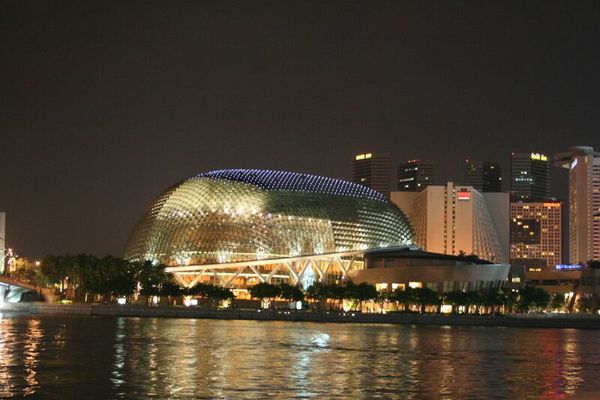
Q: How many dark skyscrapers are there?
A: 4